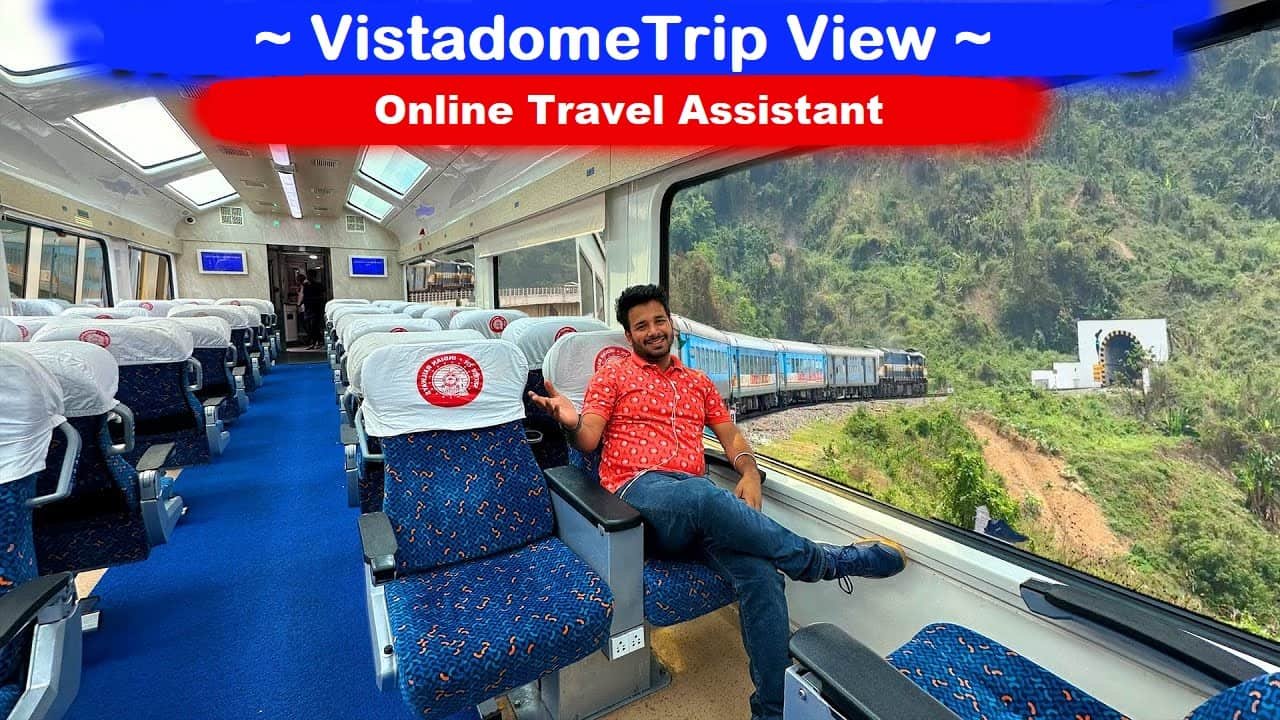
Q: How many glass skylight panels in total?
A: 5